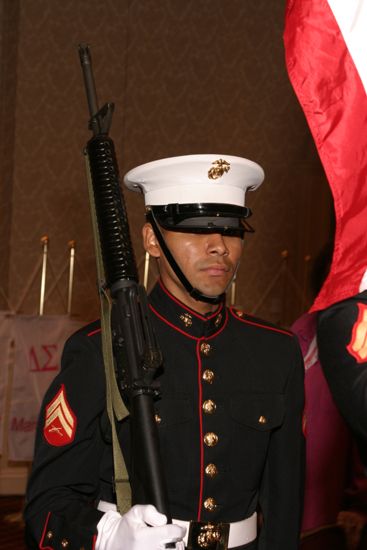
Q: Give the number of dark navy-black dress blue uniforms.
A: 2